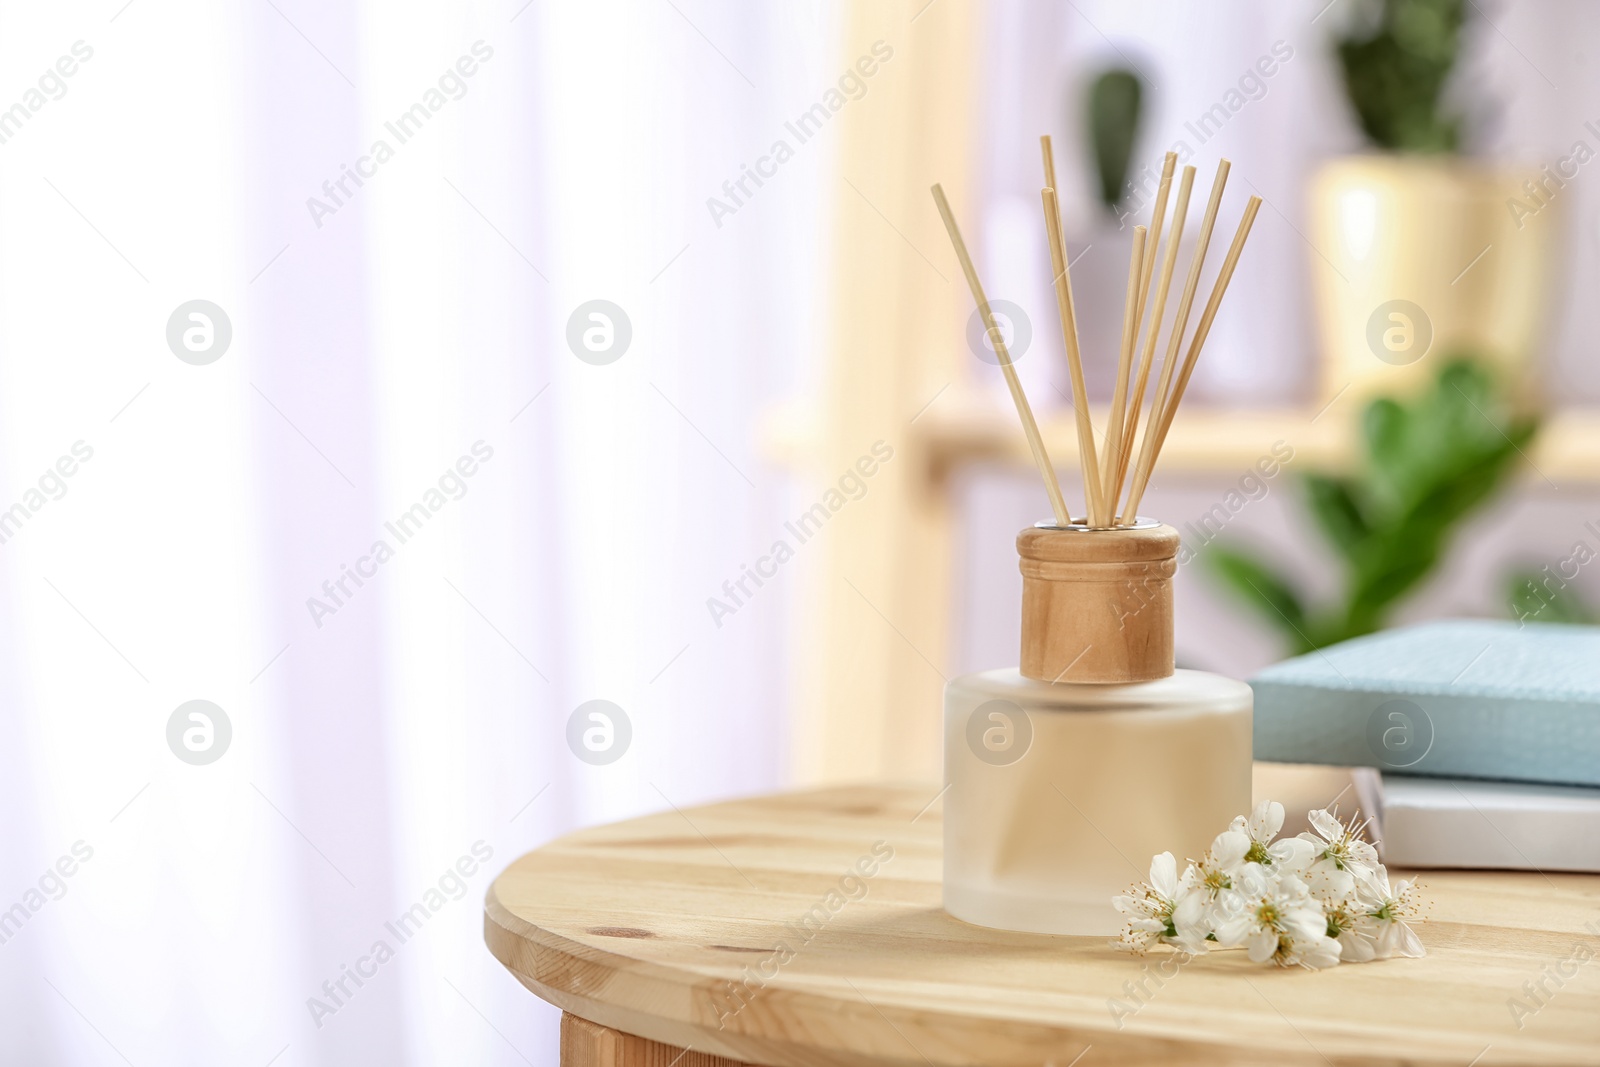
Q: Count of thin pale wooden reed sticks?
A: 8